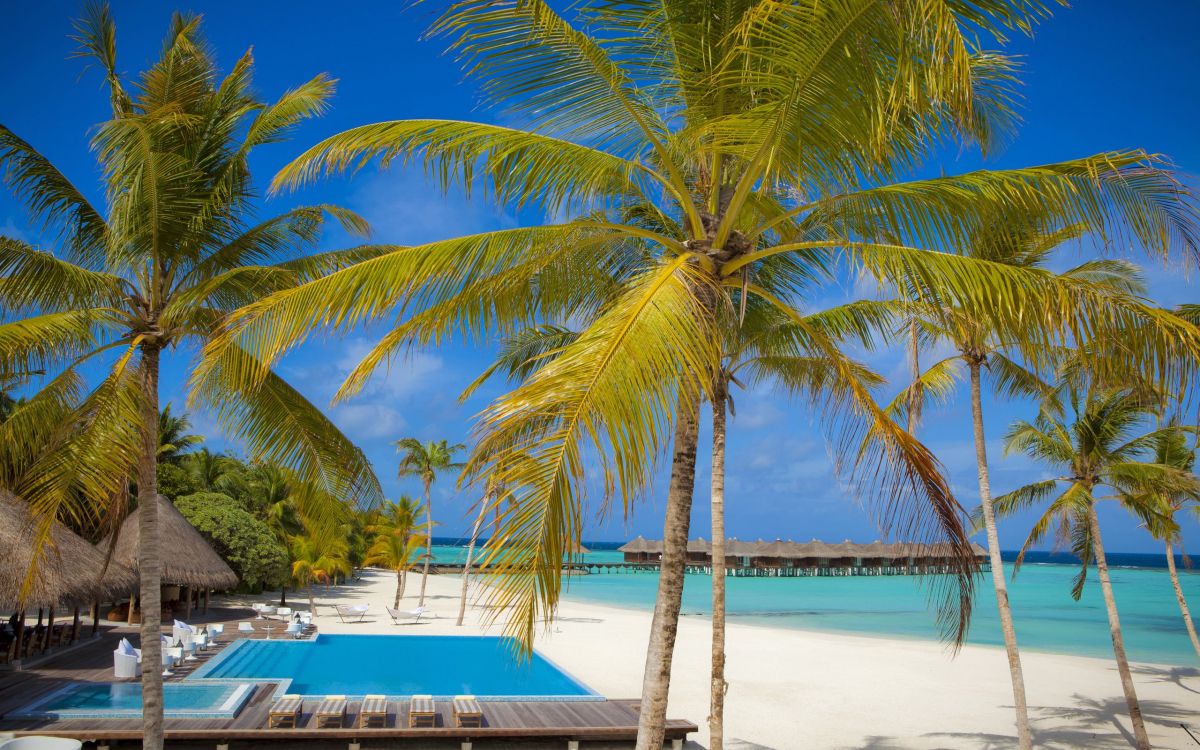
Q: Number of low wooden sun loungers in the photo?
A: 5